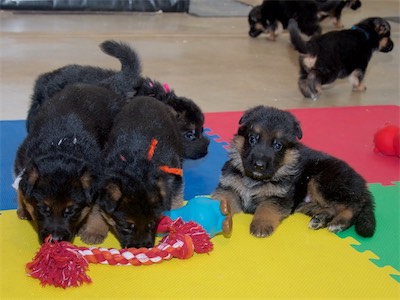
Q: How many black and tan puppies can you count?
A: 7